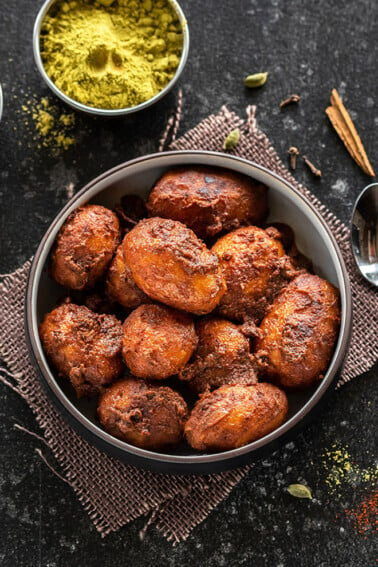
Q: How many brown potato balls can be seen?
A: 11